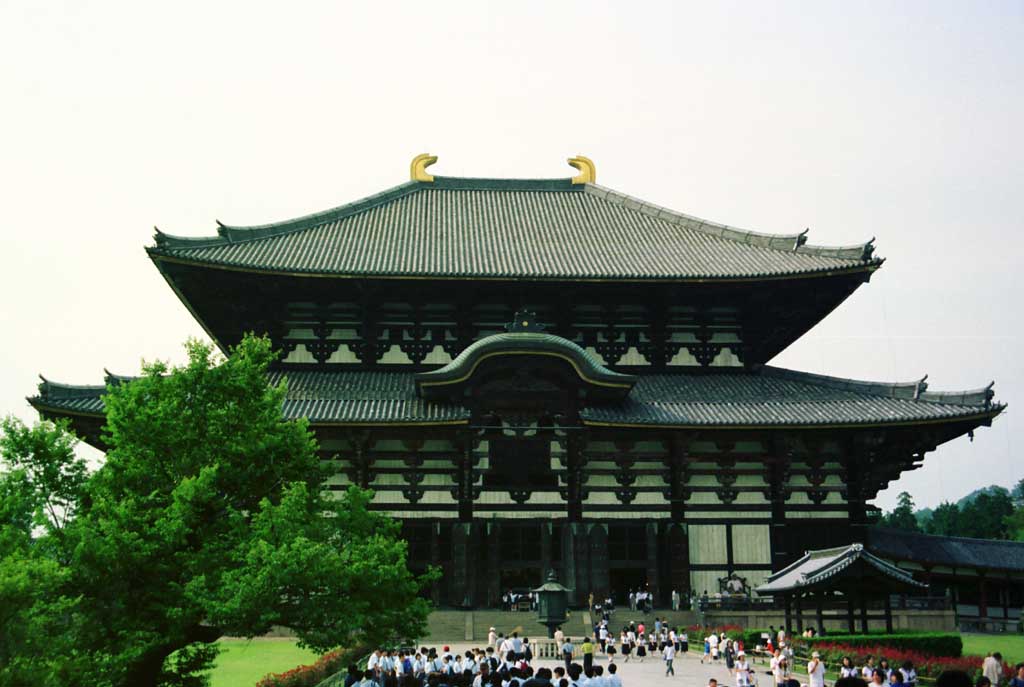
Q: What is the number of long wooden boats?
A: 0